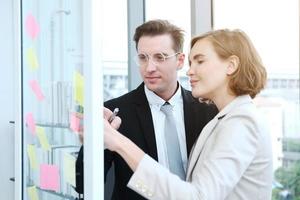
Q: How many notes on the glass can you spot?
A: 11